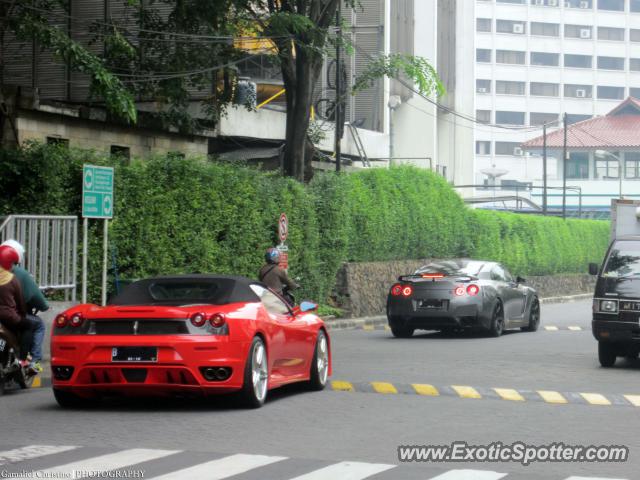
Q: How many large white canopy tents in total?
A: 0